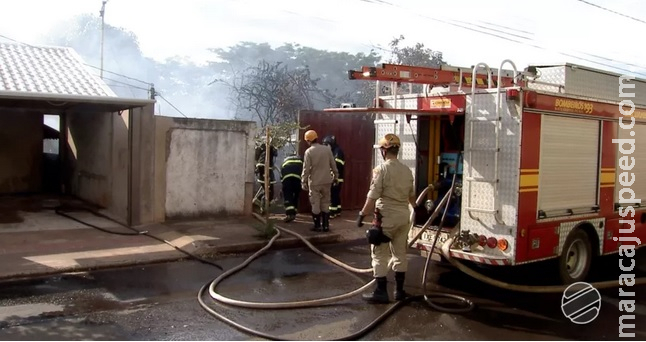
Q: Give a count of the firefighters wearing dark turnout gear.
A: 3